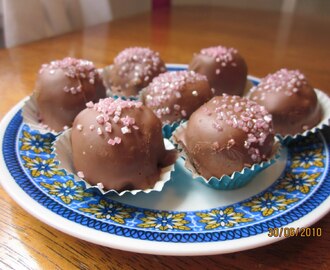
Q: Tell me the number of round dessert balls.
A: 7